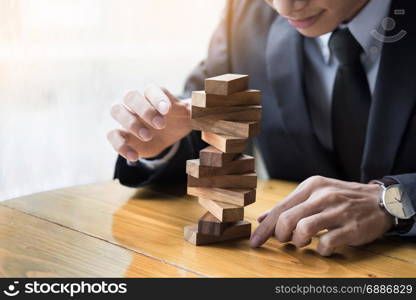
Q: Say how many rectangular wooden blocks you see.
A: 12